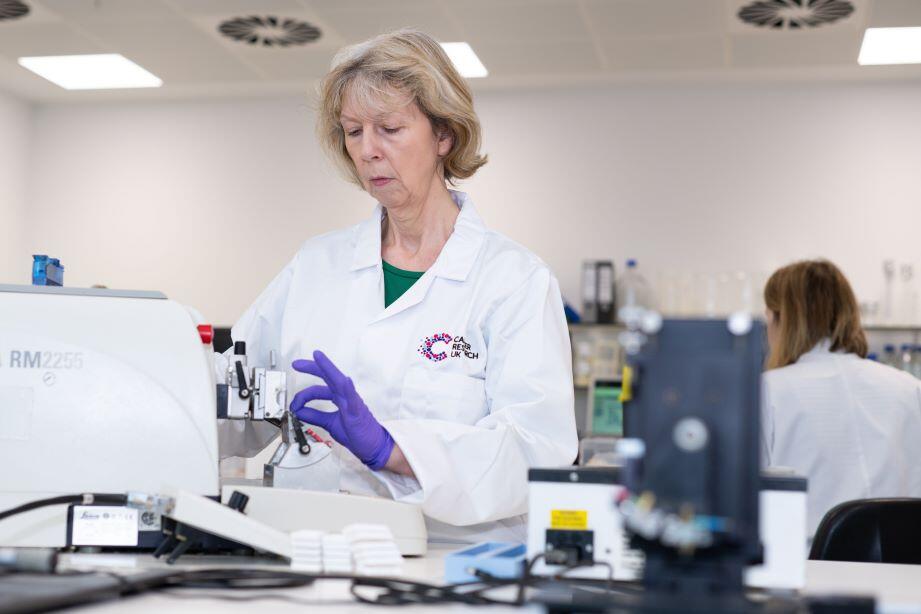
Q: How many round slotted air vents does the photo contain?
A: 3